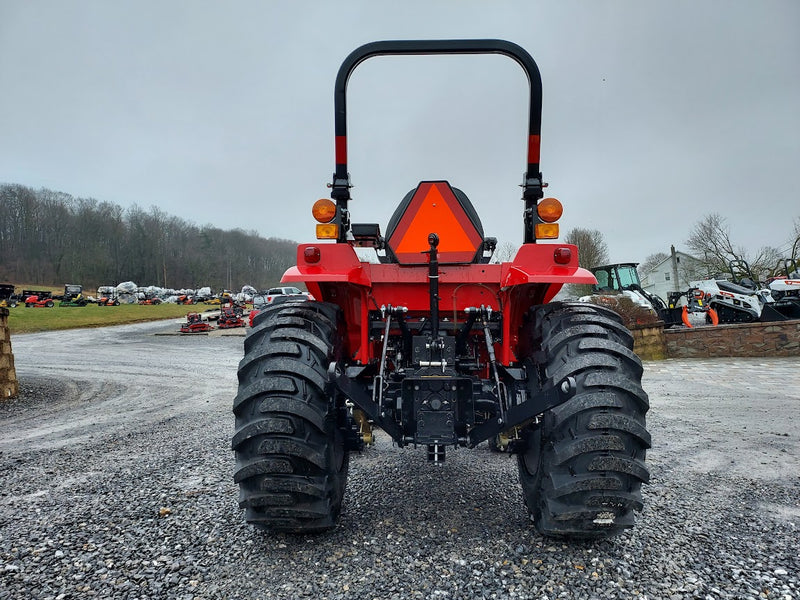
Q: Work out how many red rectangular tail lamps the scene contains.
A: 2